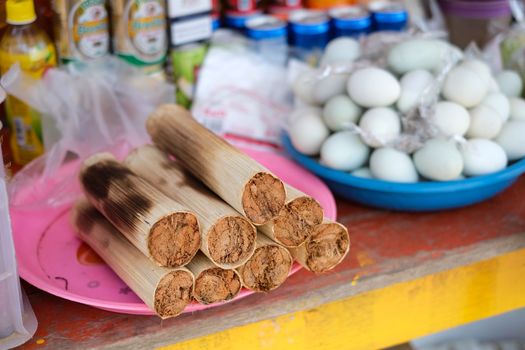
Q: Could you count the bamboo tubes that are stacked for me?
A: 8